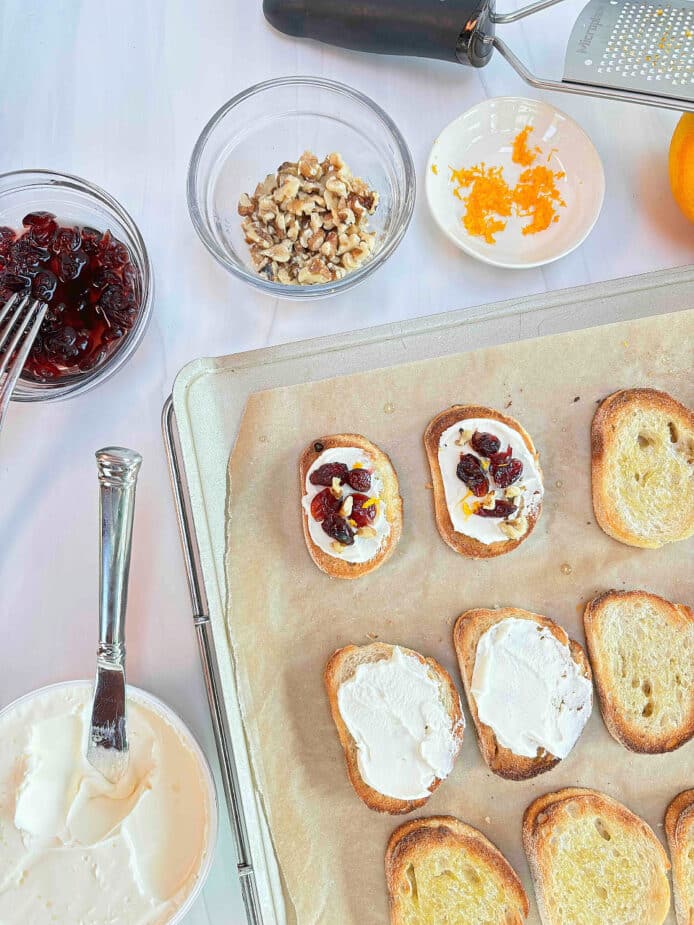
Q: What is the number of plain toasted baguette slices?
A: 5